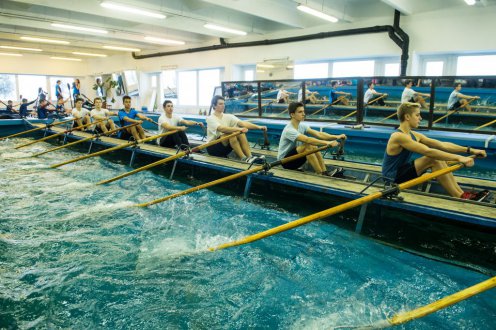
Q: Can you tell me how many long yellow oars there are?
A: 8